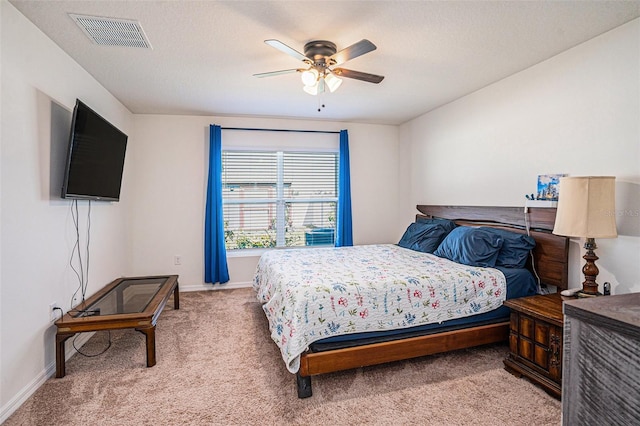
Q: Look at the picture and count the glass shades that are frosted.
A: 3